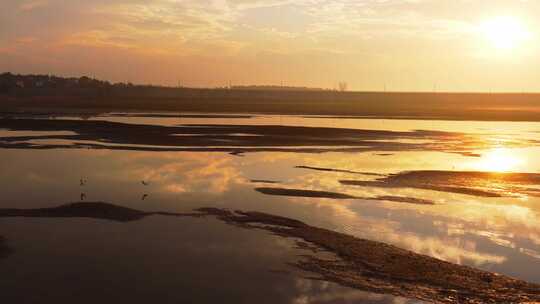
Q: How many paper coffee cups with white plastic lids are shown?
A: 0